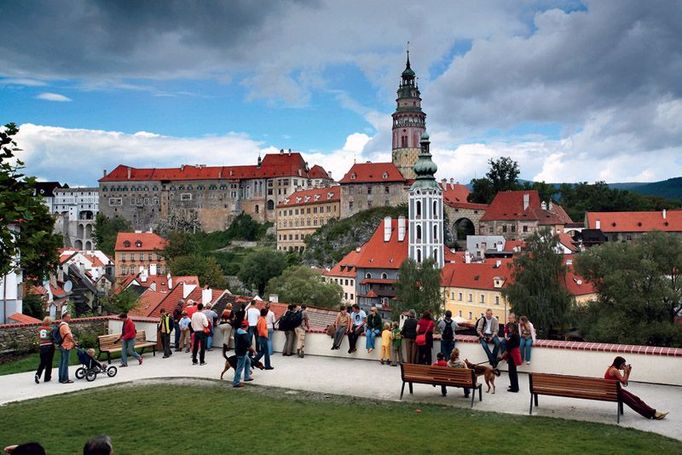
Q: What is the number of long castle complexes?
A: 1